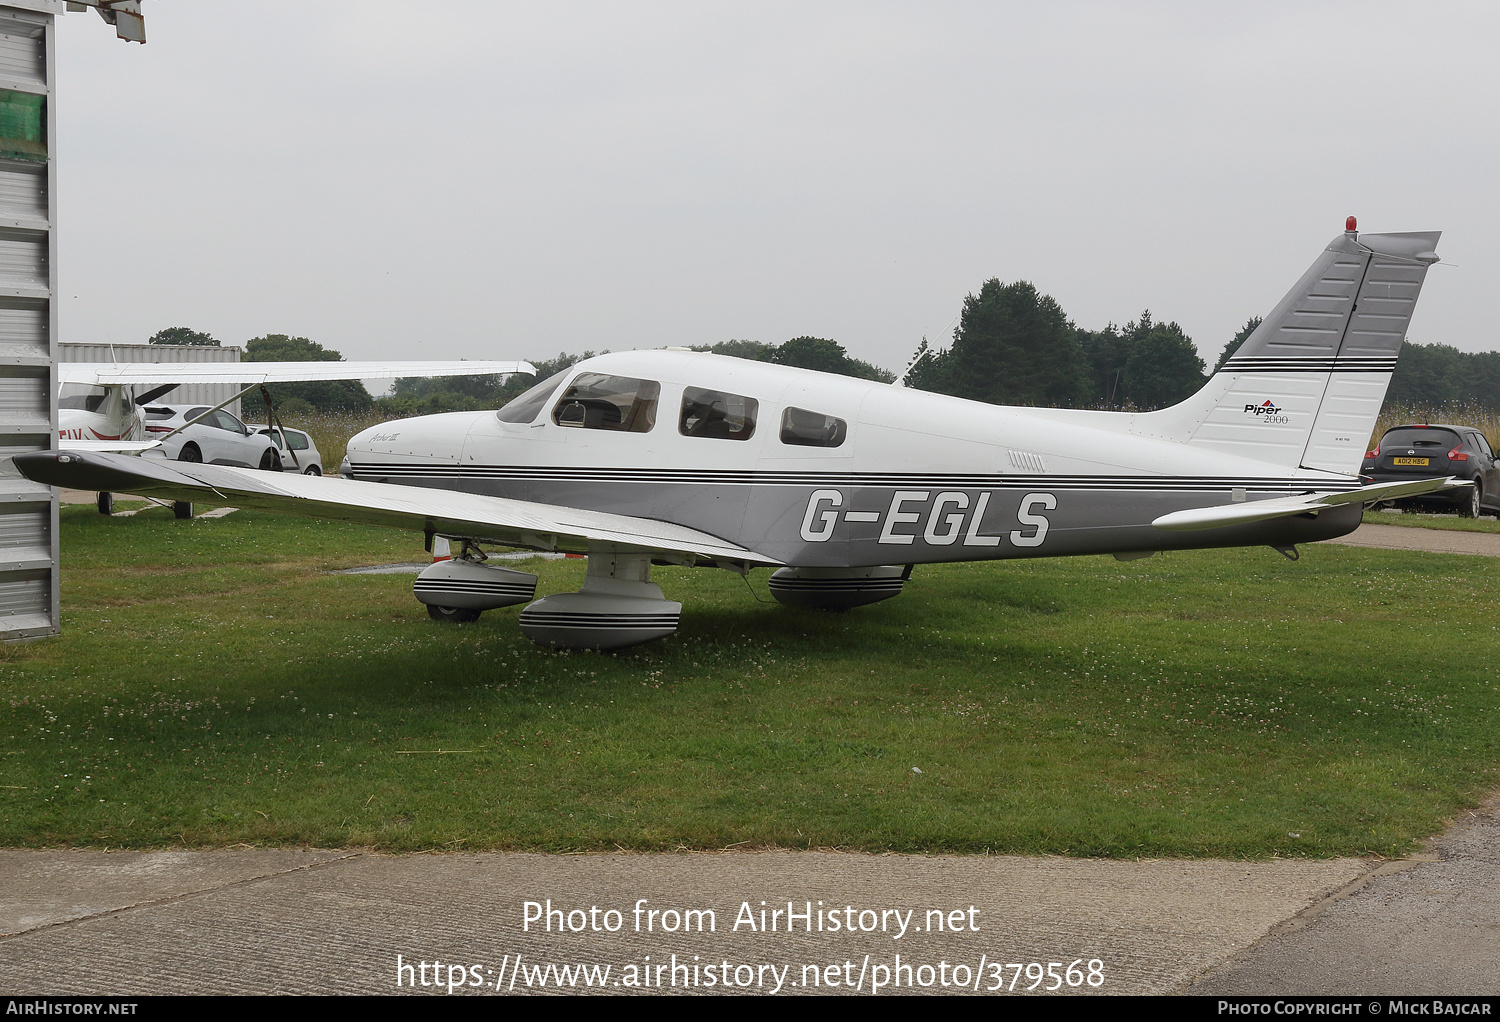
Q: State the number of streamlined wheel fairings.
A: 3